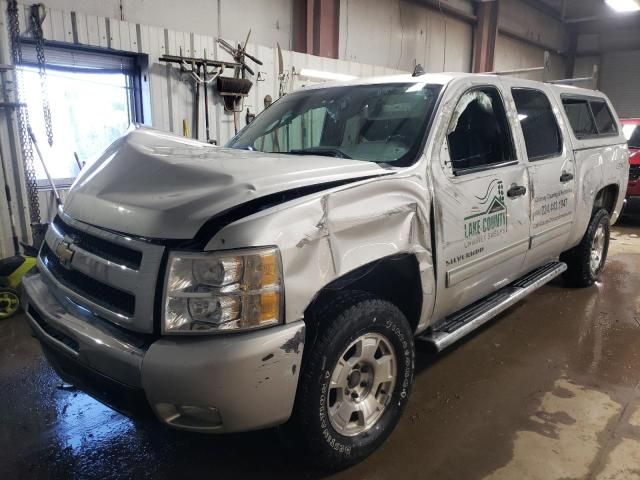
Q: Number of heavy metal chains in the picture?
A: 2